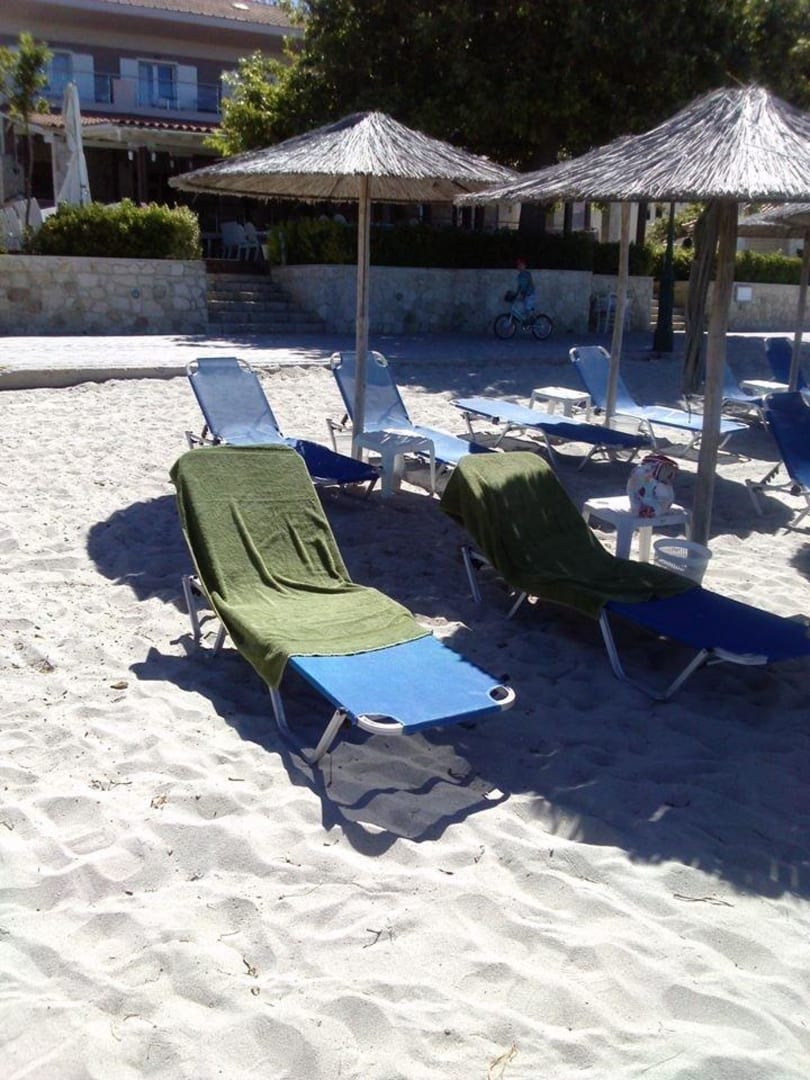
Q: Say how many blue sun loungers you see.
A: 9